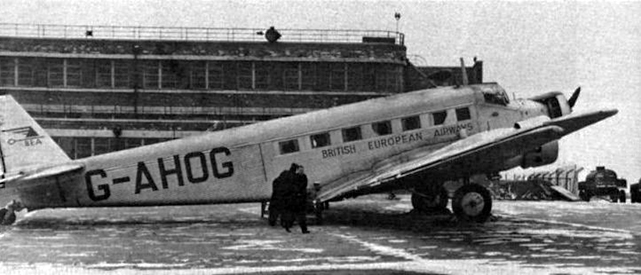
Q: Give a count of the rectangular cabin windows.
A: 7